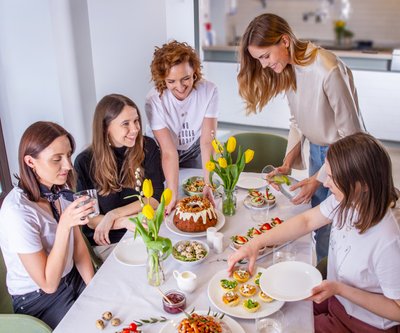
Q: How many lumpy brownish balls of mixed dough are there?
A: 0